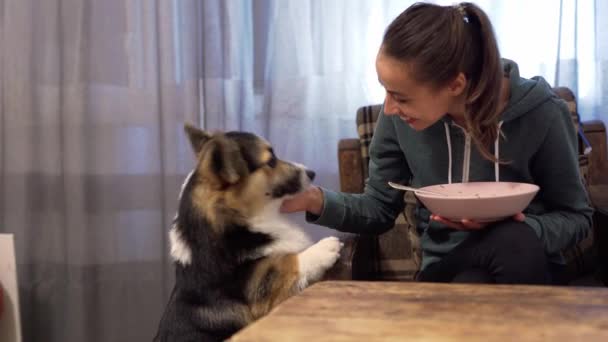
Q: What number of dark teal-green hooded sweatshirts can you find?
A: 1